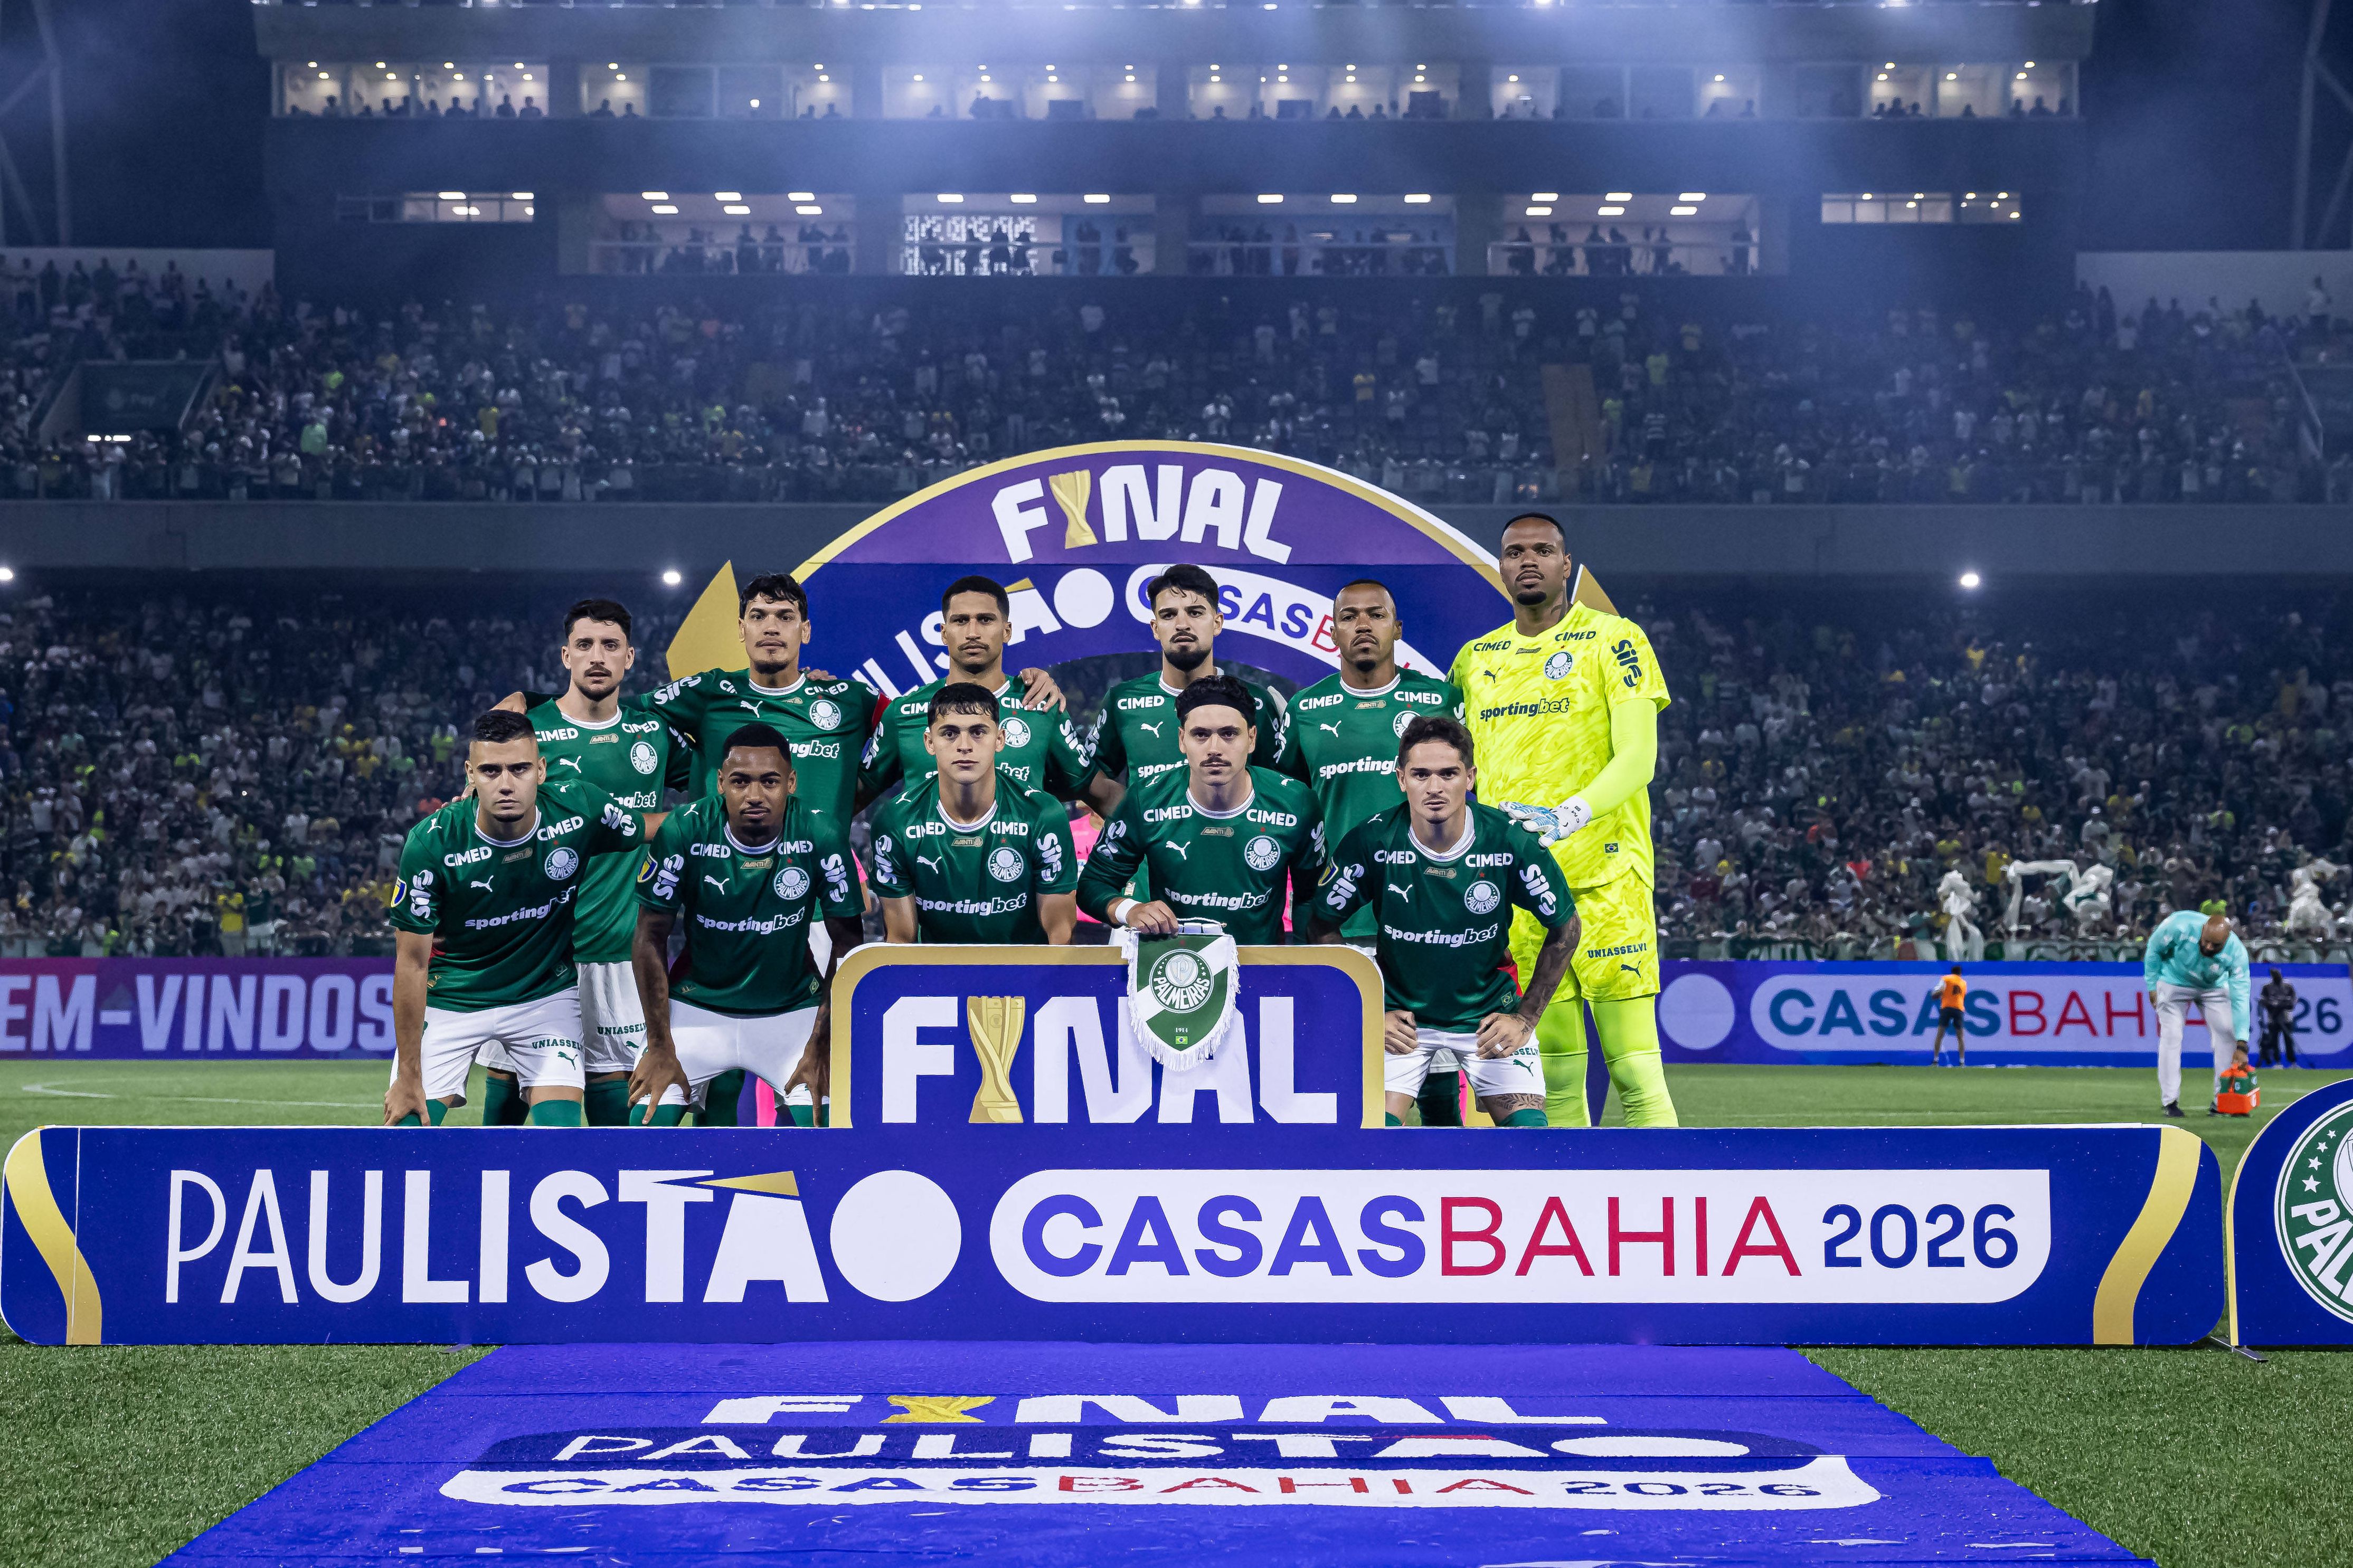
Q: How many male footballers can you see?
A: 11